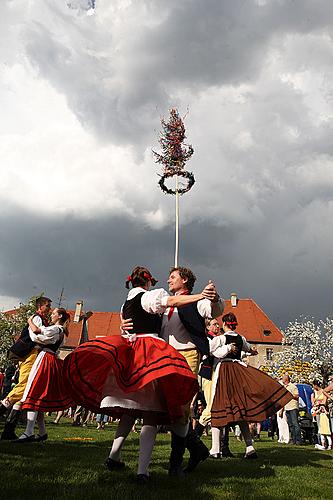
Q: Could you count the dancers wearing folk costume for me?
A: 6